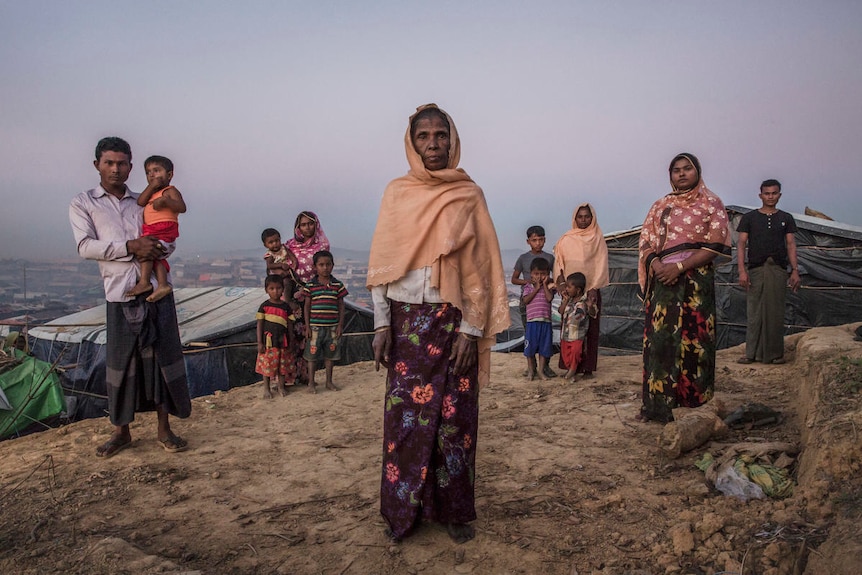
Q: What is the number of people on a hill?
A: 13